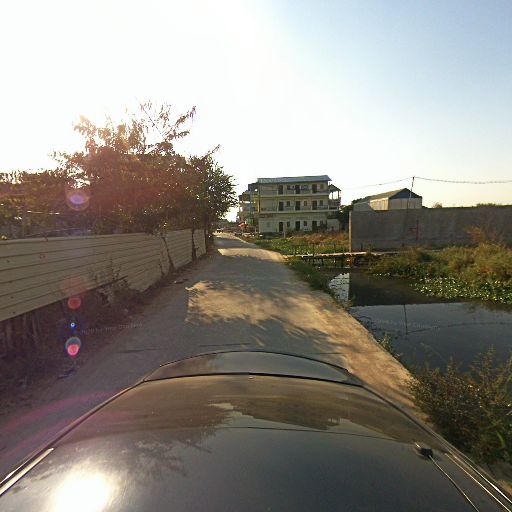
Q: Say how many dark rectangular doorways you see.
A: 9